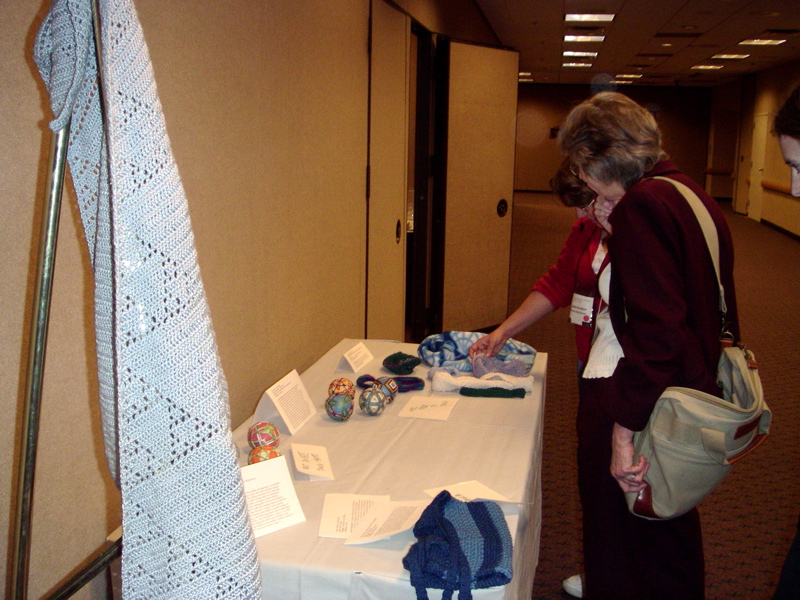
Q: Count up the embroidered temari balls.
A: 6